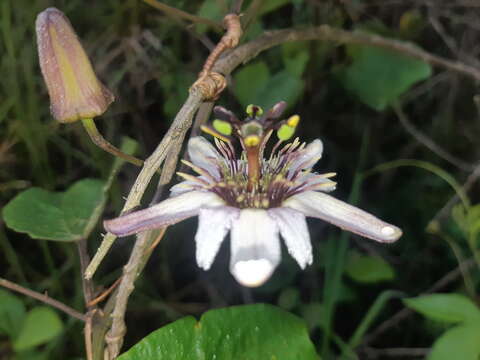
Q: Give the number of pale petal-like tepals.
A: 9